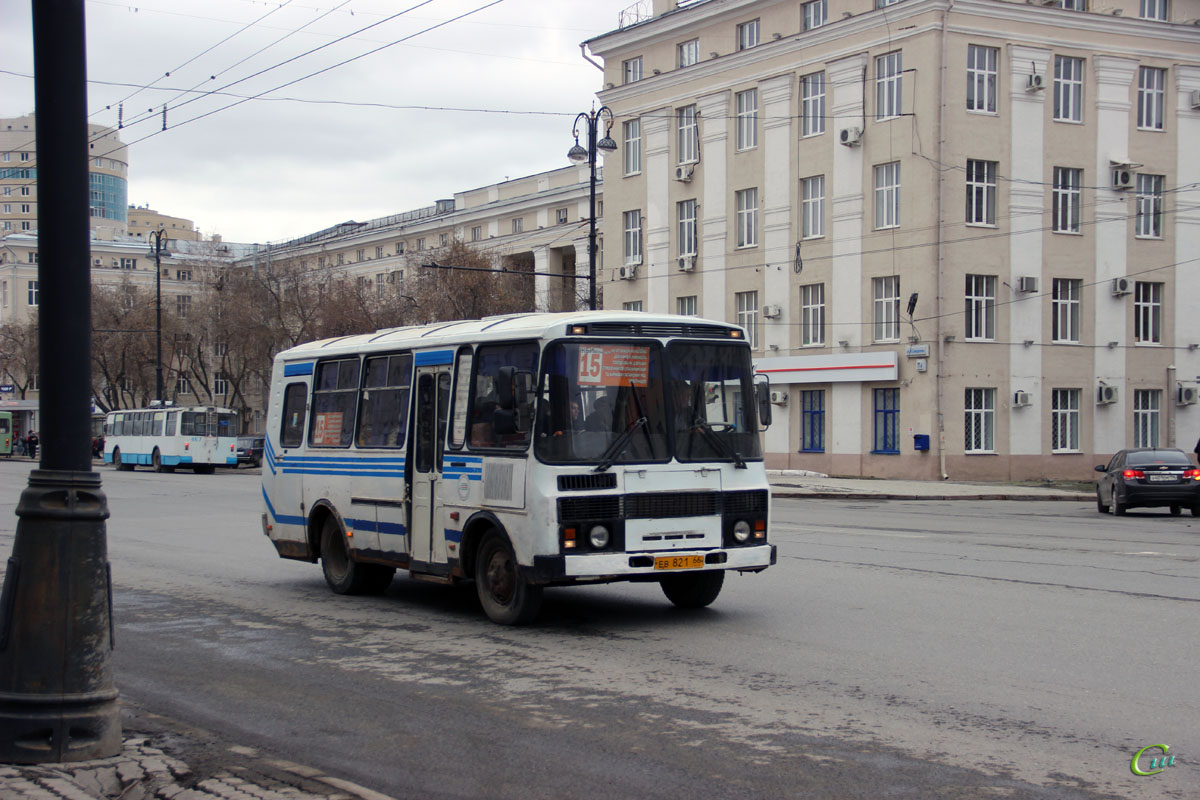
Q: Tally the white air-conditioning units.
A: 14